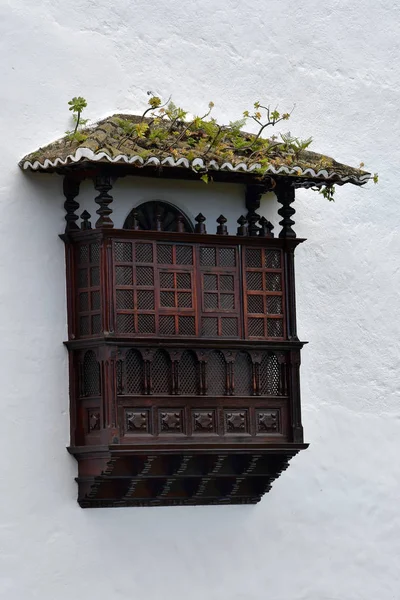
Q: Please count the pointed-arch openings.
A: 7